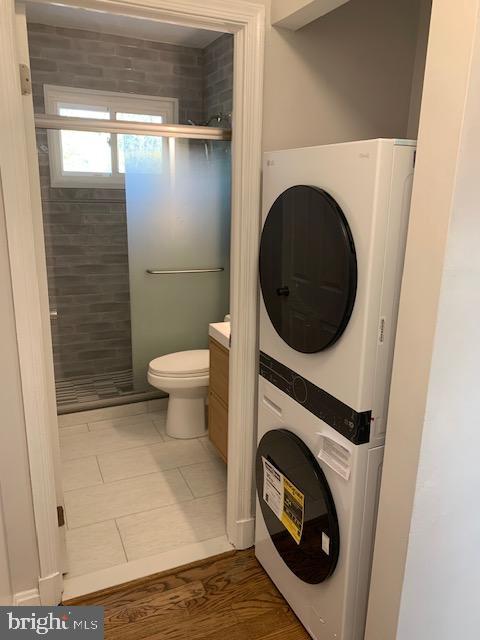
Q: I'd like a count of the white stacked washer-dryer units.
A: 1